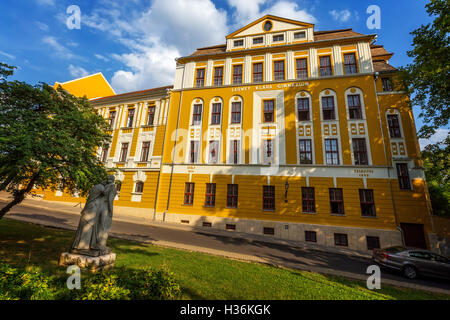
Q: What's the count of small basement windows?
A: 7